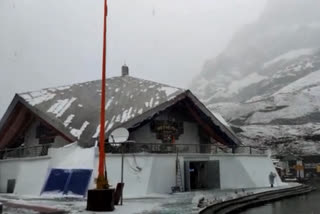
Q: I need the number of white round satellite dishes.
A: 1